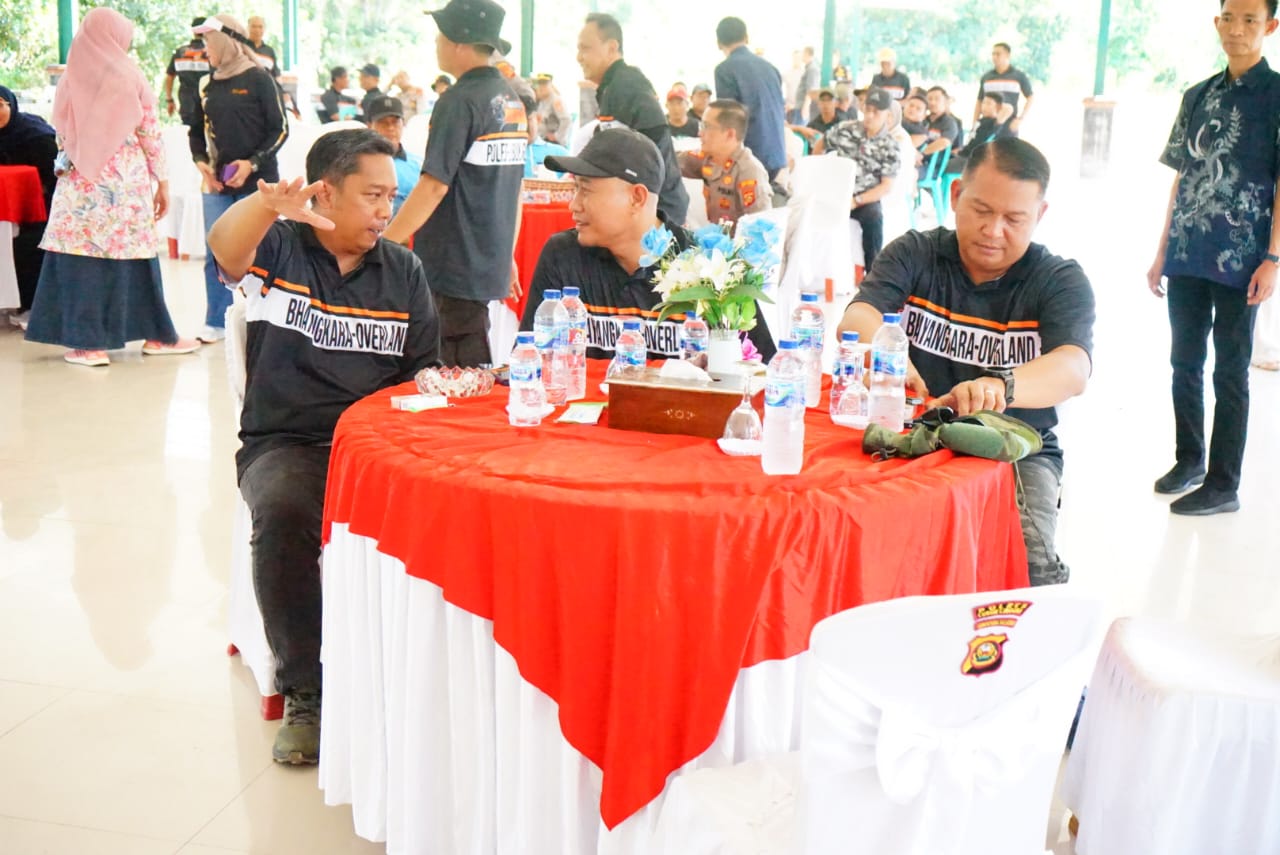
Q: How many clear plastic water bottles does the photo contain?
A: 9